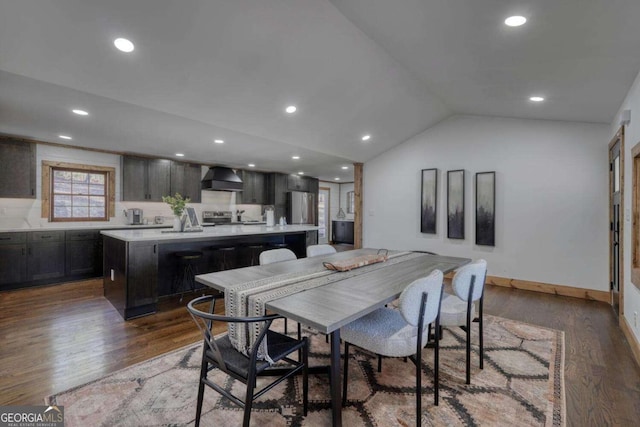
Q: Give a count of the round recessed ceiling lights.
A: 14